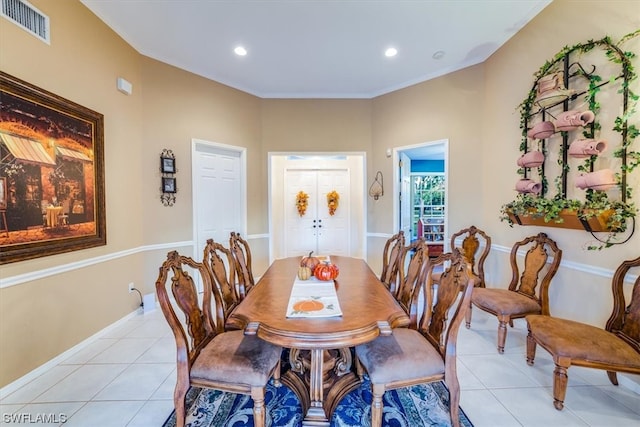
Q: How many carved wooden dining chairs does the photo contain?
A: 9